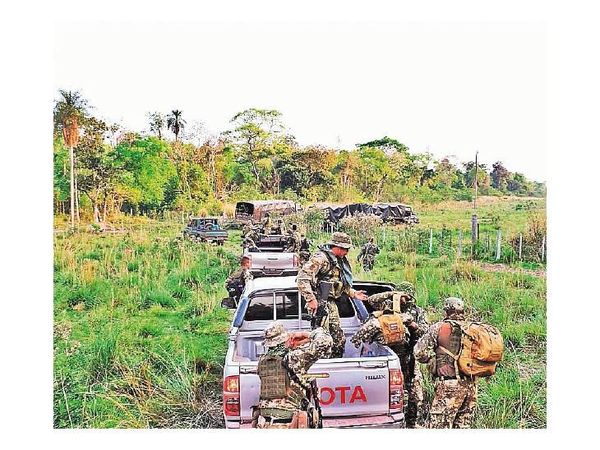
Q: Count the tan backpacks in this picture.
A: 2